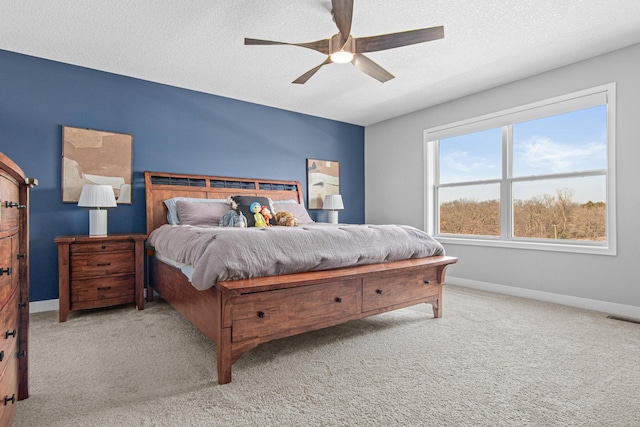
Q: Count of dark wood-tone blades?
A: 5